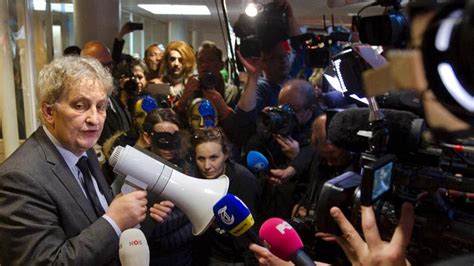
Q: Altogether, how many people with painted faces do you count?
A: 2